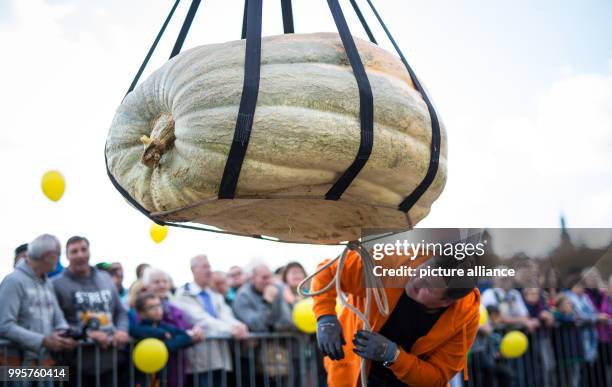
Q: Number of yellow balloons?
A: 6